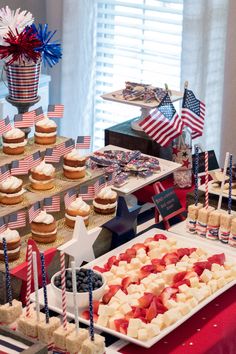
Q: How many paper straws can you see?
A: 11